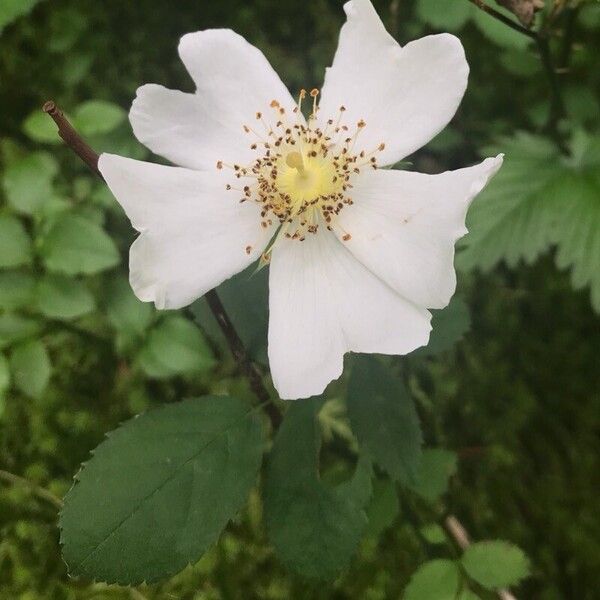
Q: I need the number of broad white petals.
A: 5